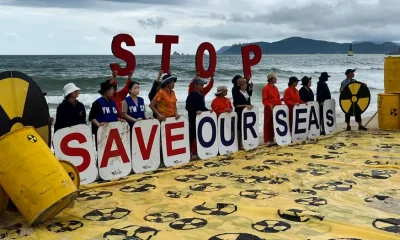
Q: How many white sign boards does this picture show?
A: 11